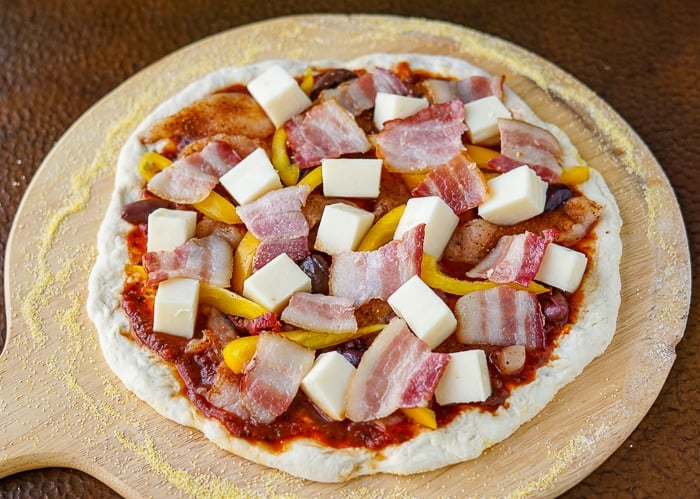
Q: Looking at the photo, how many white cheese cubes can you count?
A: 15